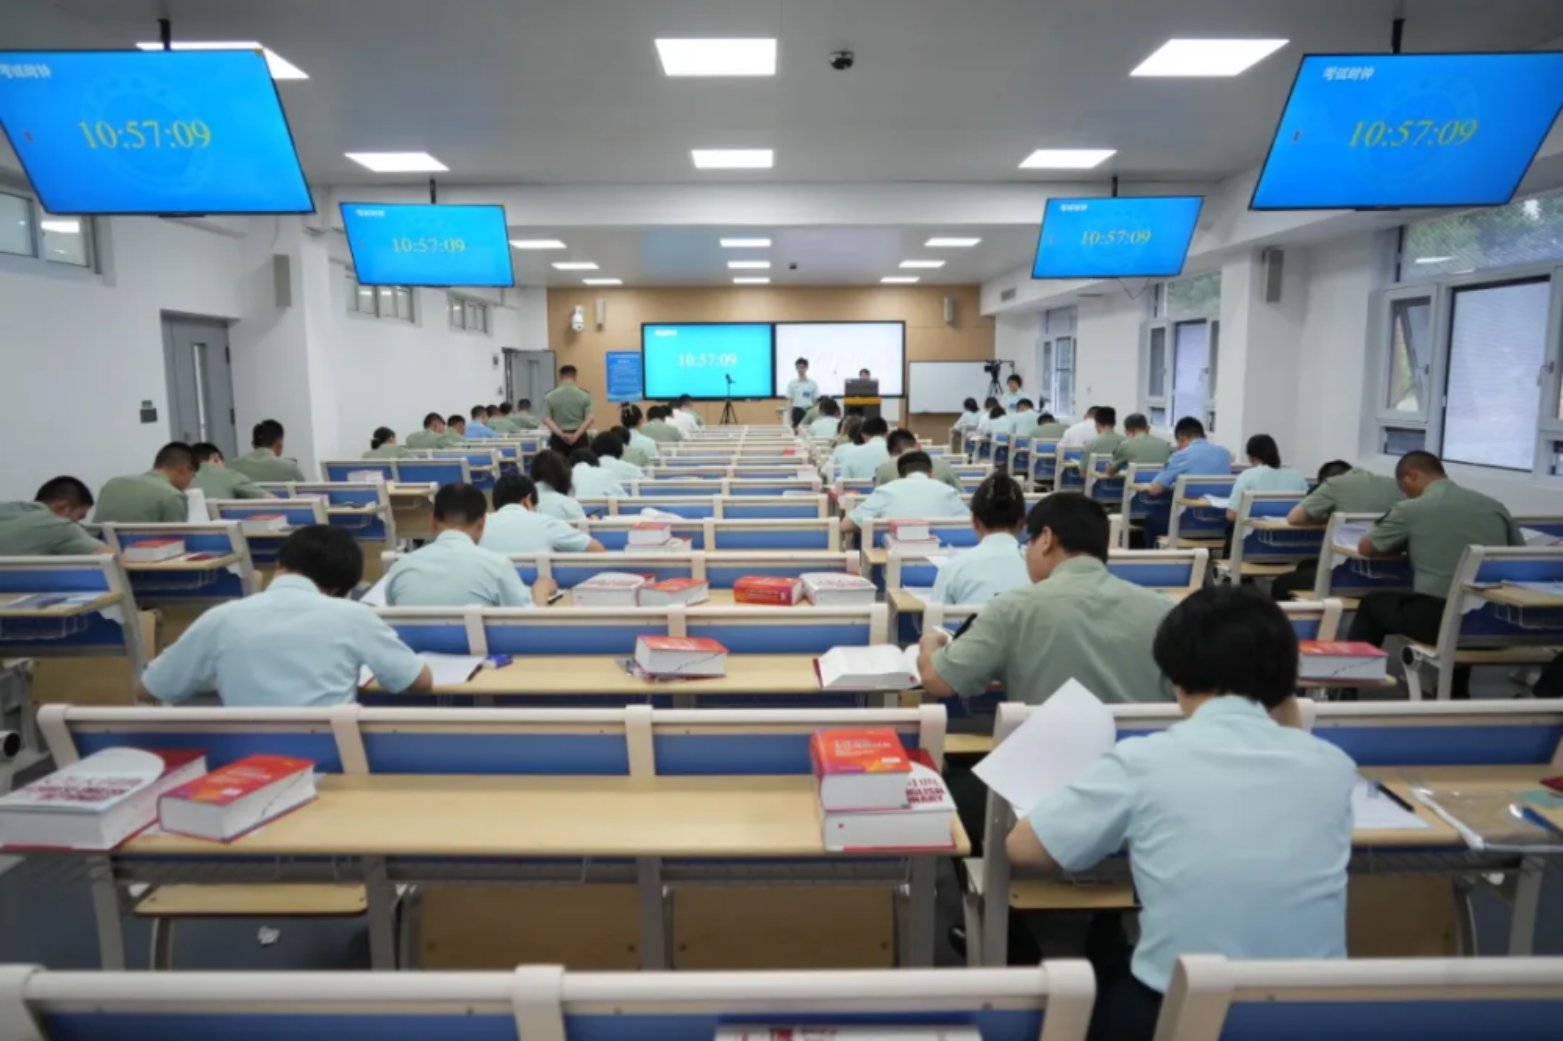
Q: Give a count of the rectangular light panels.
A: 15